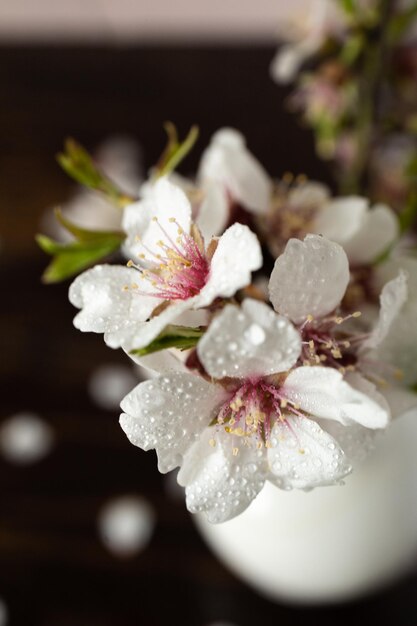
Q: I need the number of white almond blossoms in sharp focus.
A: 3